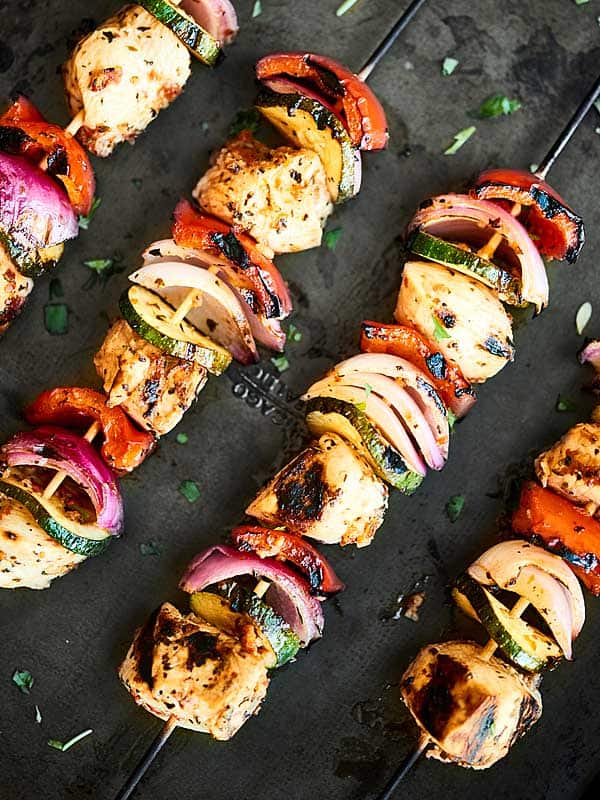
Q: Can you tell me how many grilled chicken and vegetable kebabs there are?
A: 4